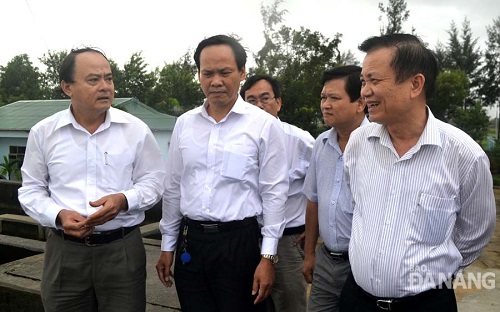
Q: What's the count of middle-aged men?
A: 5